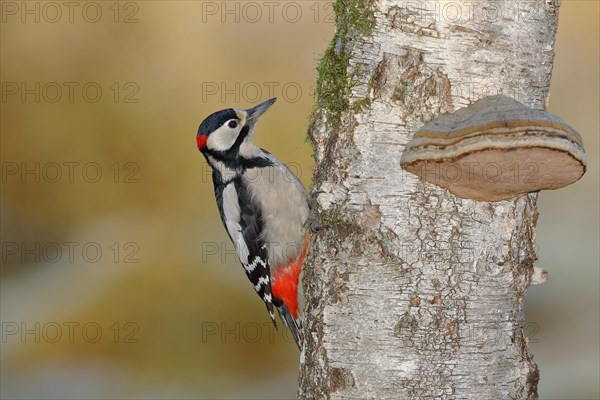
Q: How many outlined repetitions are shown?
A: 15